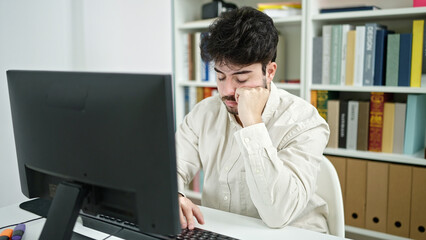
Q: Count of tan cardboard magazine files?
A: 5